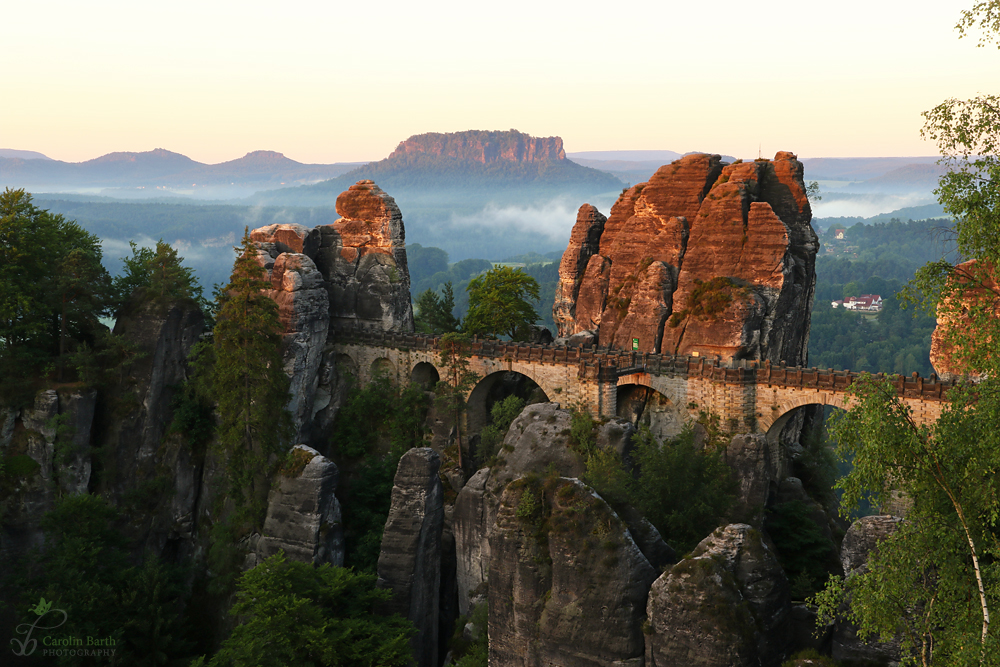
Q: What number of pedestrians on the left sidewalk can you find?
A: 0